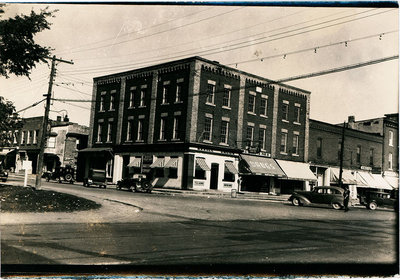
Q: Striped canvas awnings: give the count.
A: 5